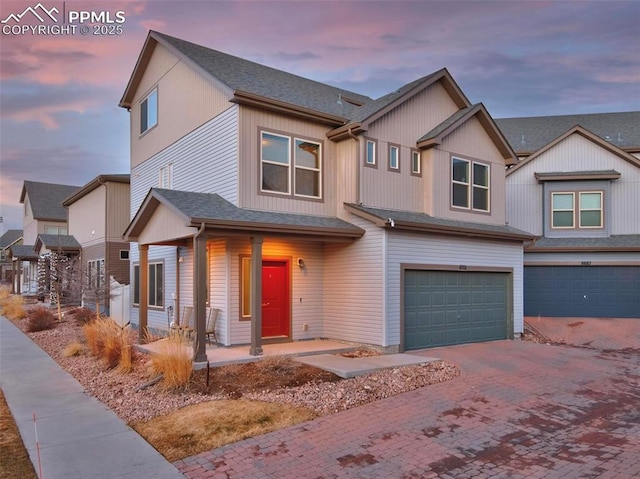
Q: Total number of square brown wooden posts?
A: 3